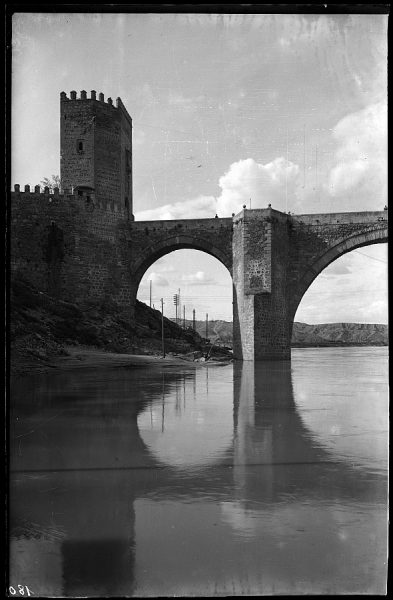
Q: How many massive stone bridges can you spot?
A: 1